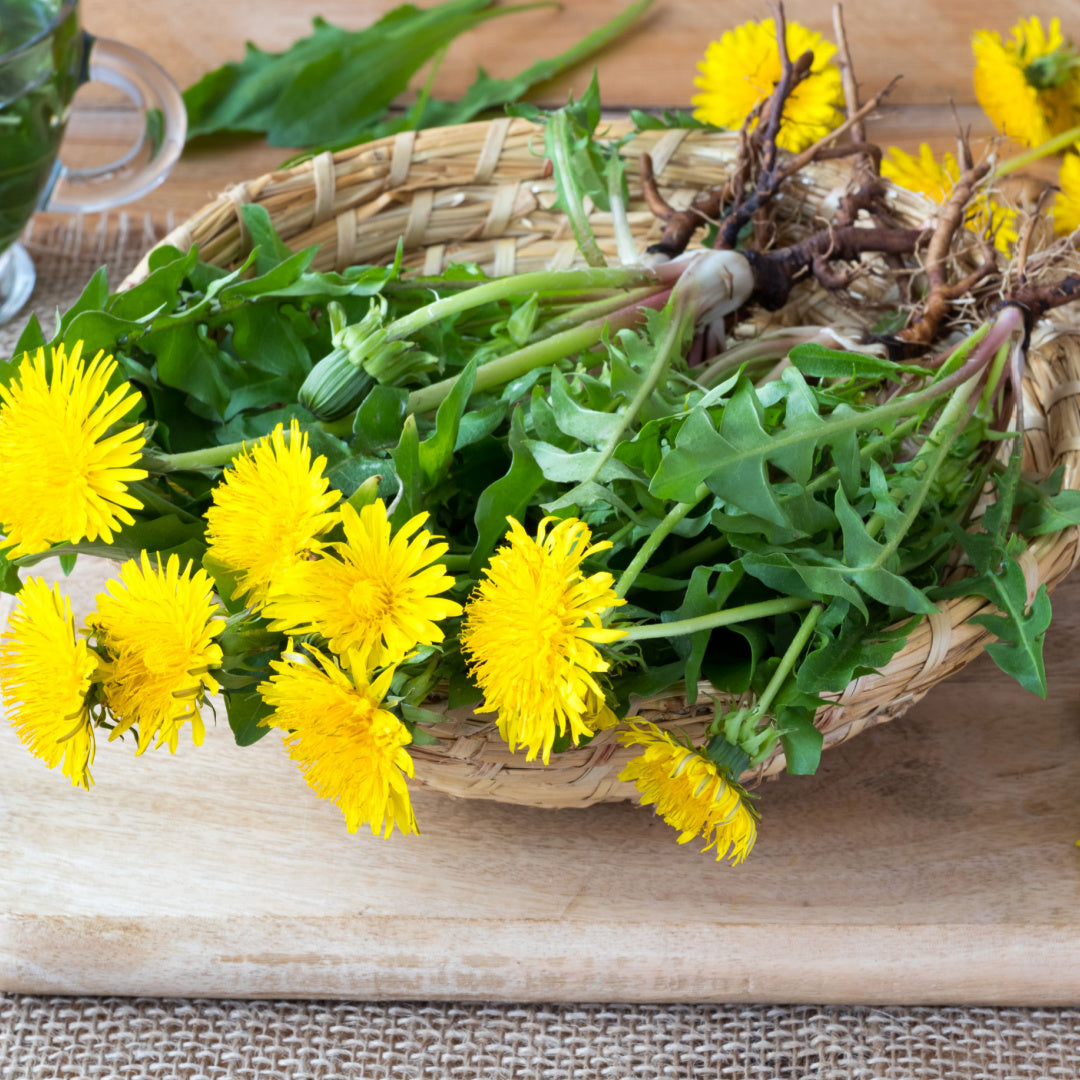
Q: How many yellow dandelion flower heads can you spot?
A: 12